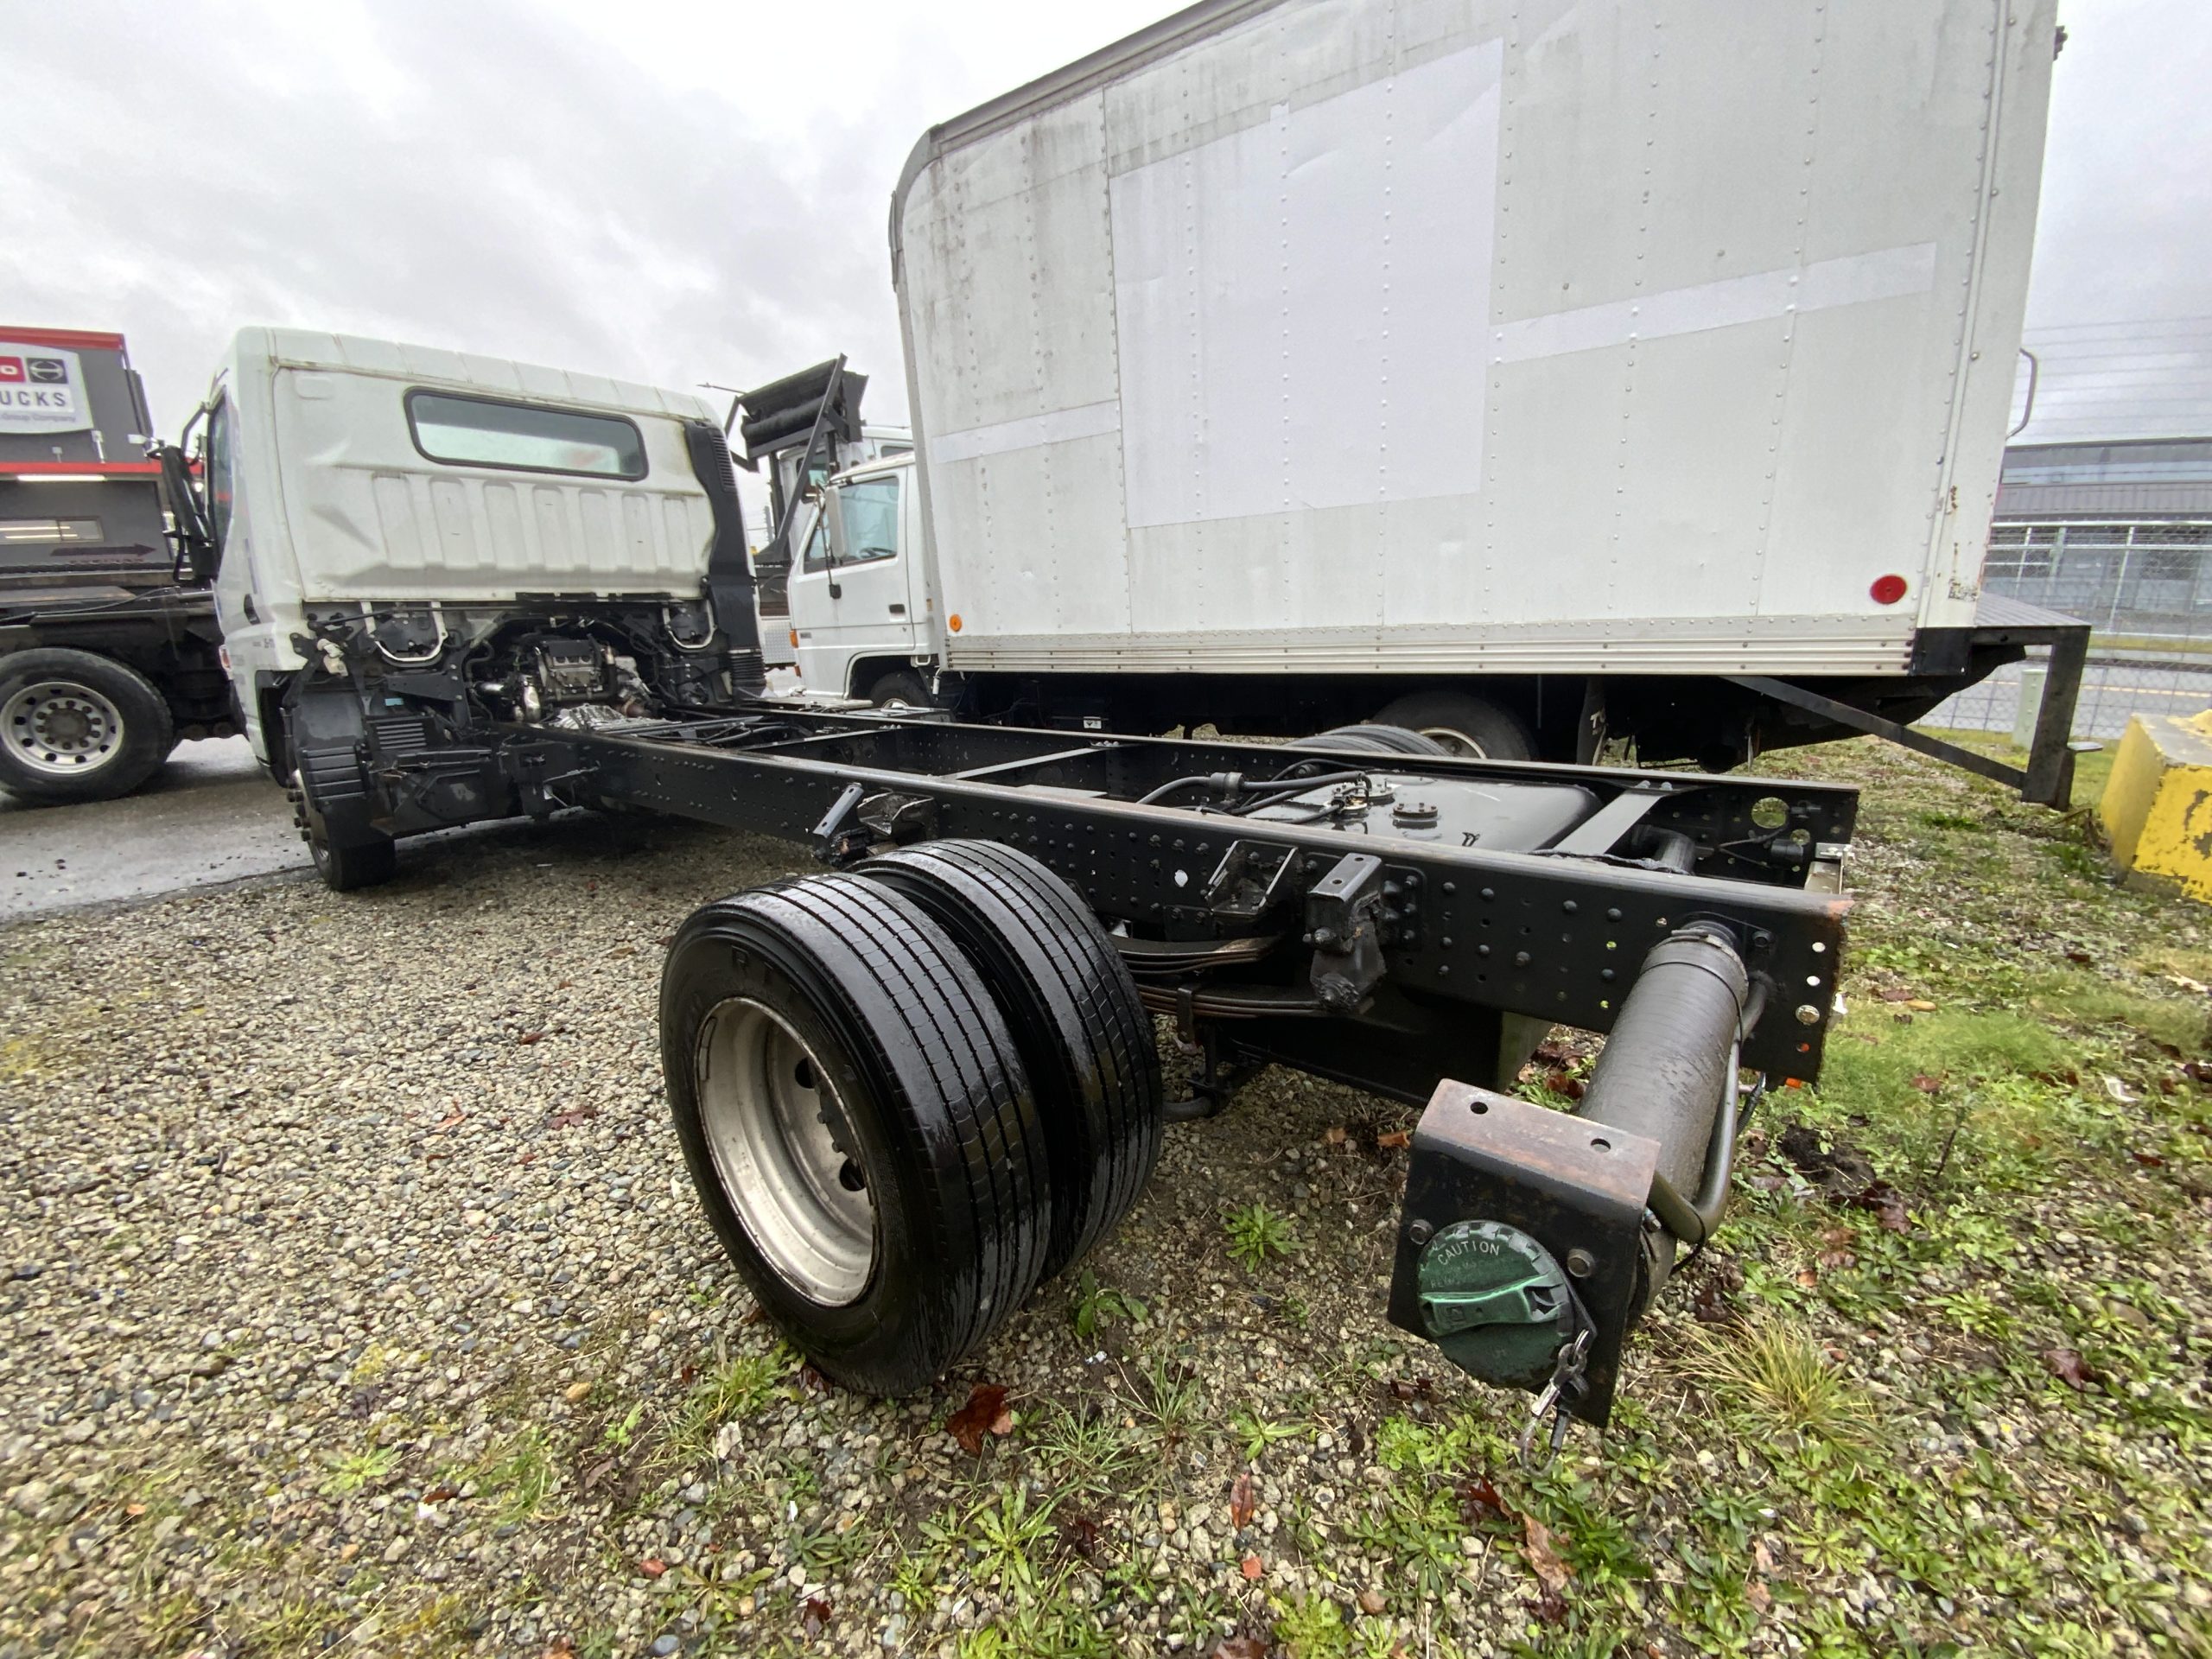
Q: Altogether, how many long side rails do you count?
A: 2